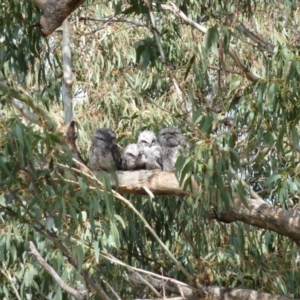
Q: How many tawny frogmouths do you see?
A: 4